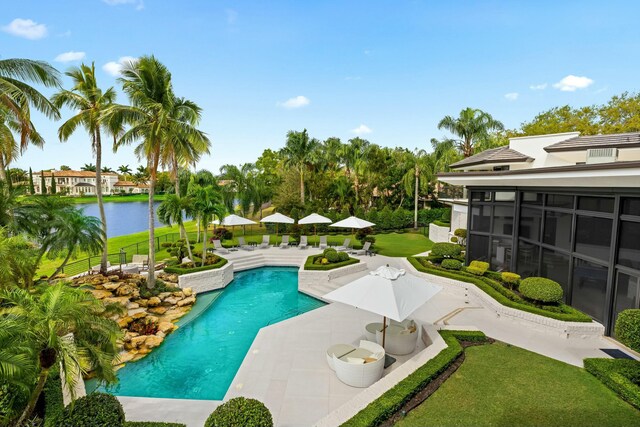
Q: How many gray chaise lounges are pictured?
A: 8